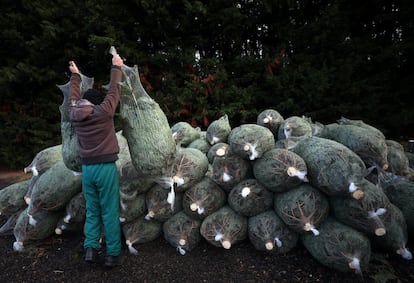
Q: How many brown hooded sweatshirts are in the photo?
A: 1